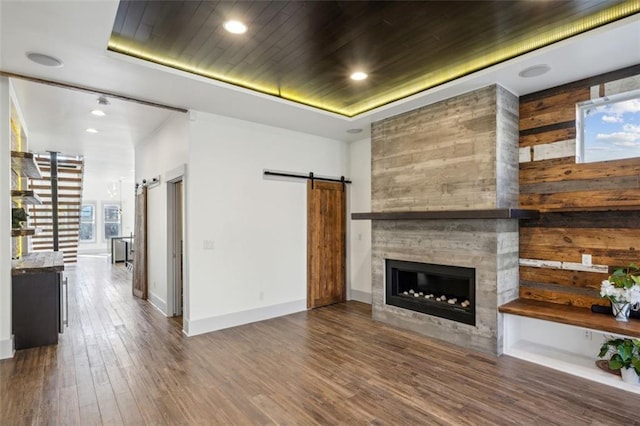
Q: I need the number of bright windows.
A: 3